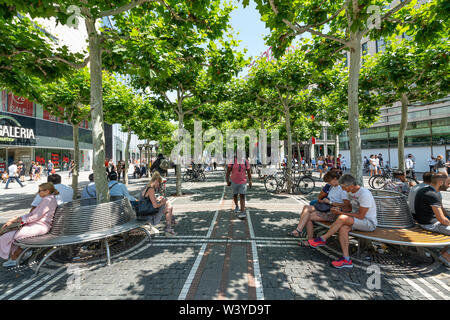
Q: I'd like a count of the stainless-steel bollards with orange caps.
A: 0